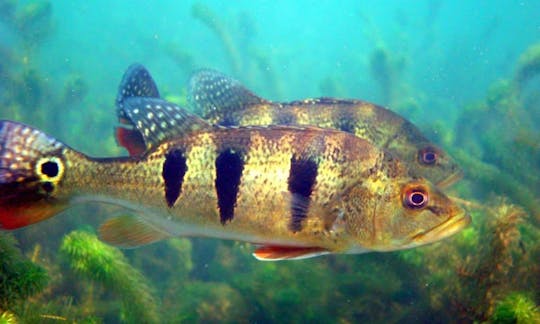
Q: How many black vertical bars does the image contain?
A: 3